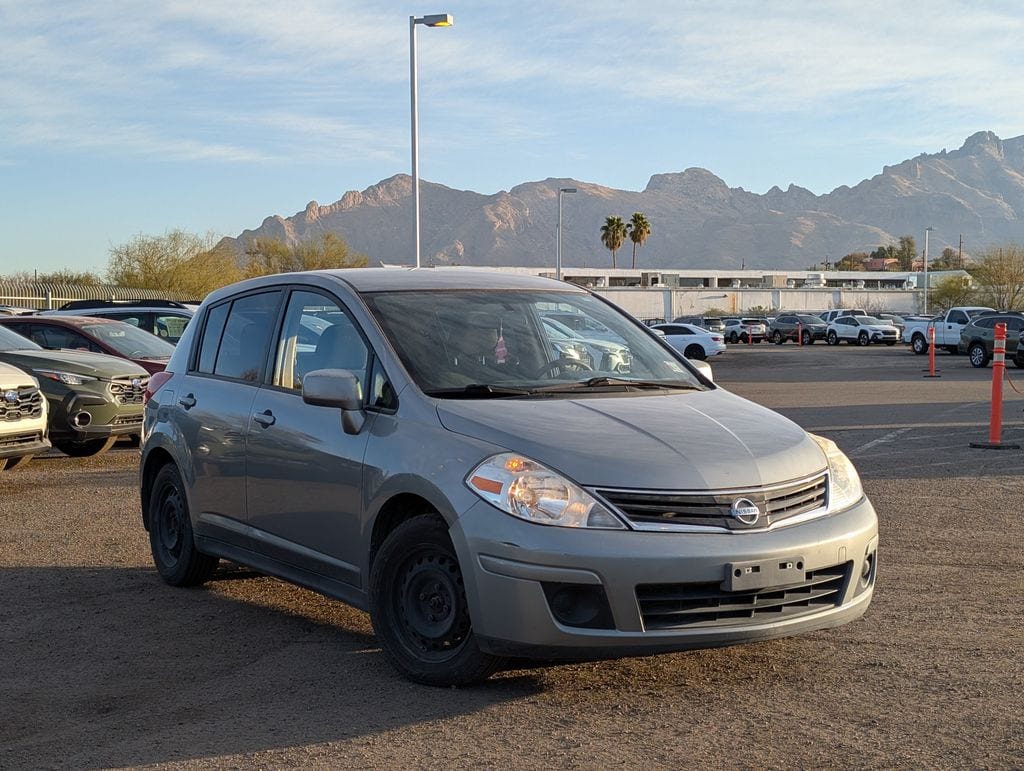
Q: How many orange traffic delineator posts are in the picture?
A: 4